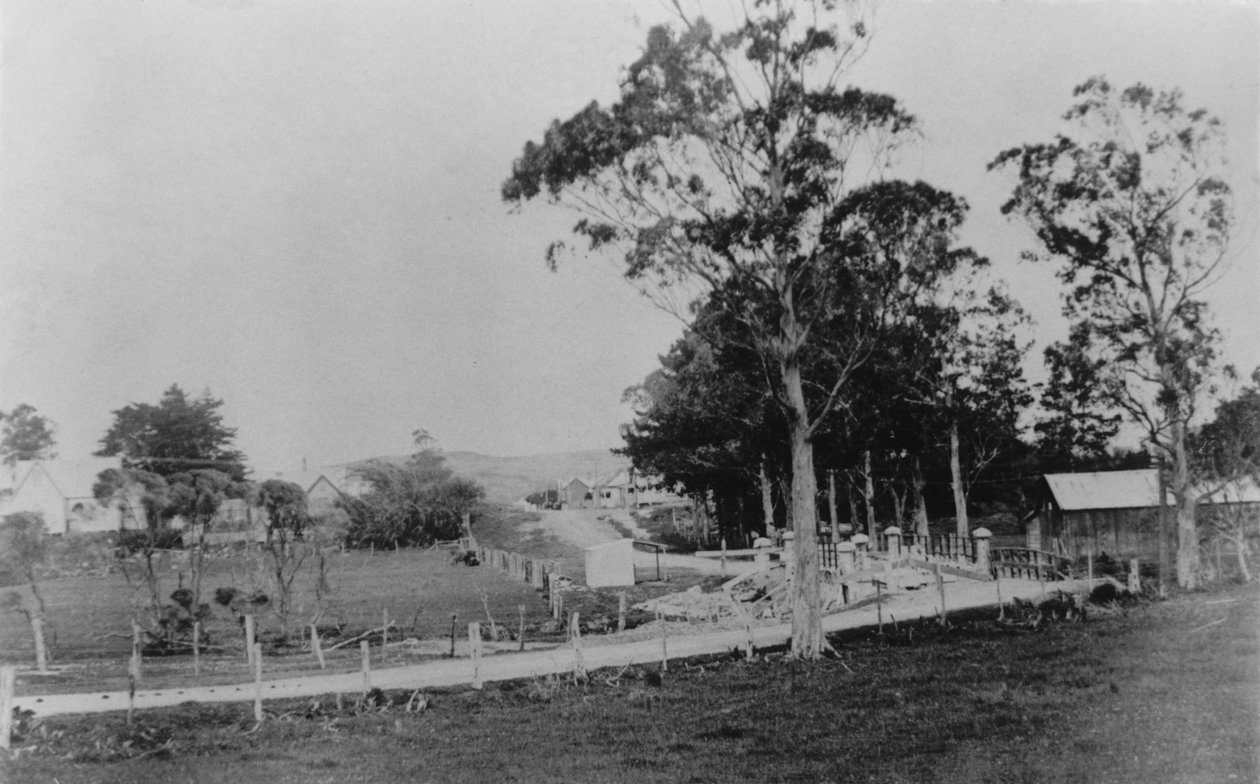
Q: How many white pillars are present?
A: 6